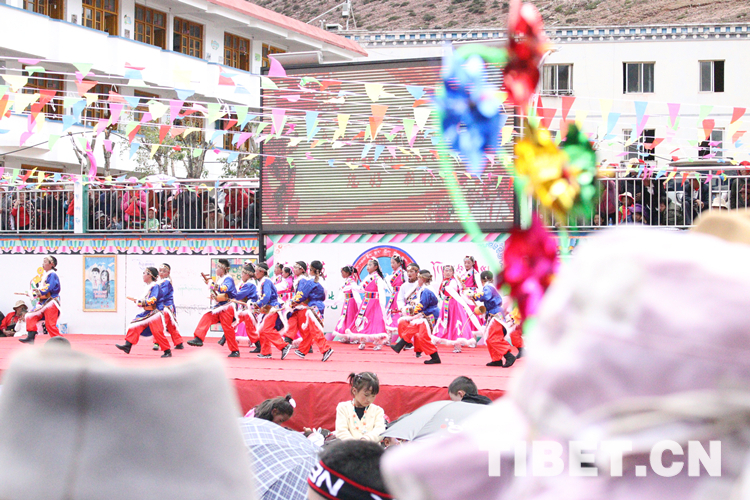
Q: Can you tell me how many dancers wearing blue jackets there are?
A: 10